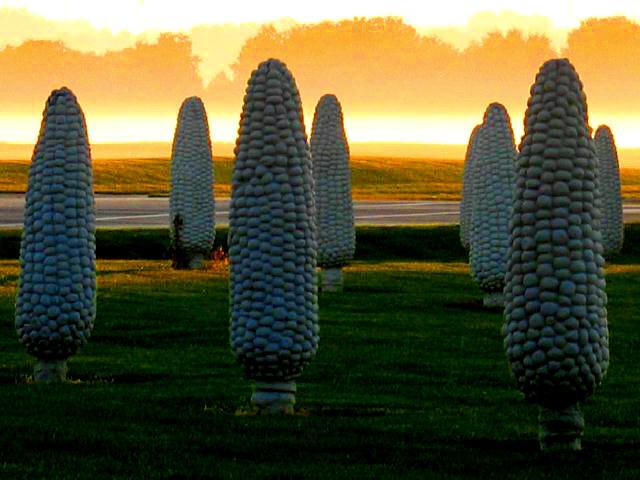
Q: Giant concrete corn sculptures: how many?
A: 8